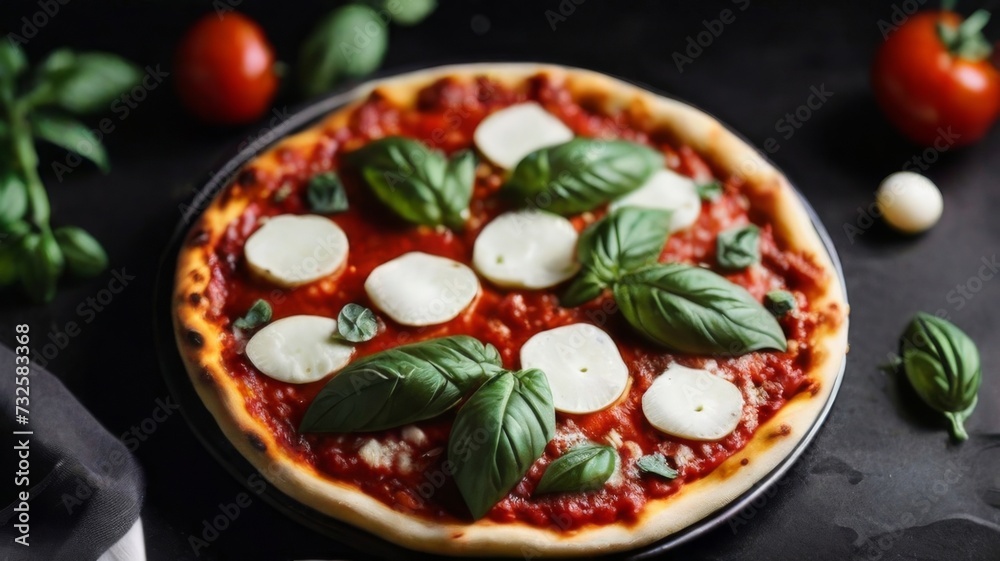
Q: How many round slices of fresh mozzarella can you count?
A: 8